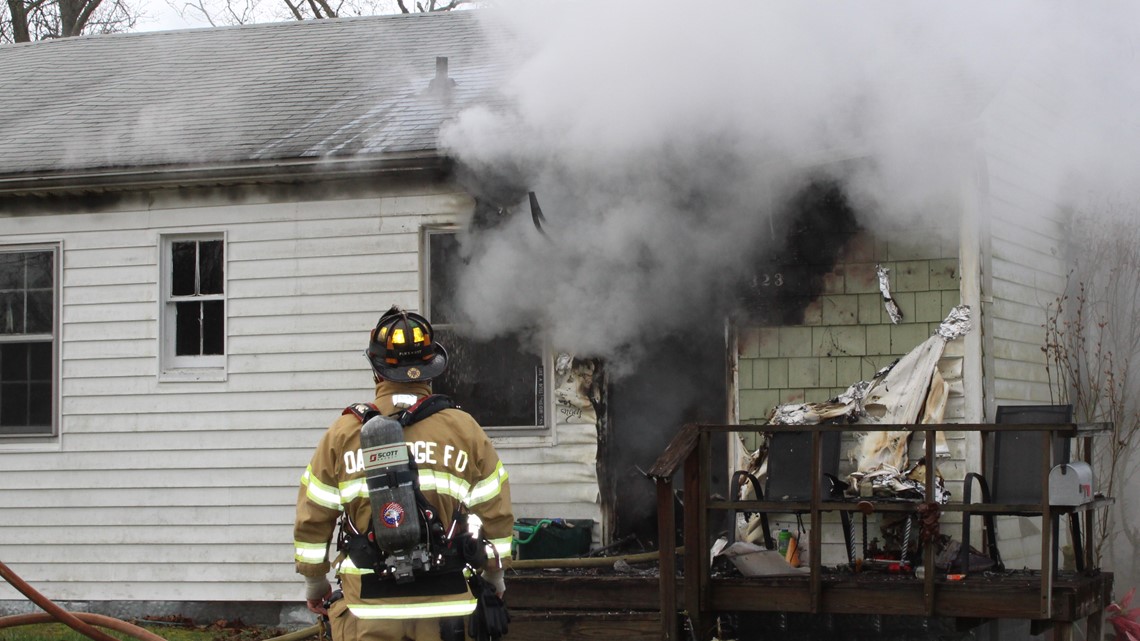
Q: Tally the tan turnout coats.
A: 1